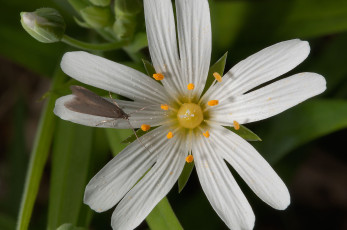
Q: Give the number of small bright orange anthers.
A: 10